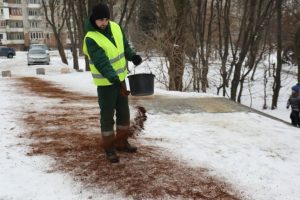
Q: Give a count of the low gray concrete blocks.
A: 2